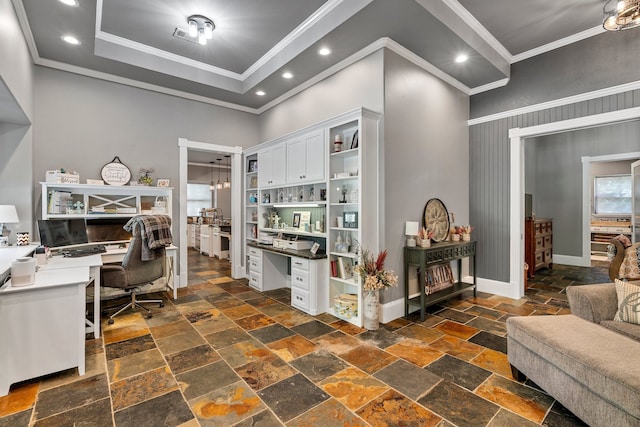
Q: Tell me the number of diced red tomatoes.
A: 0